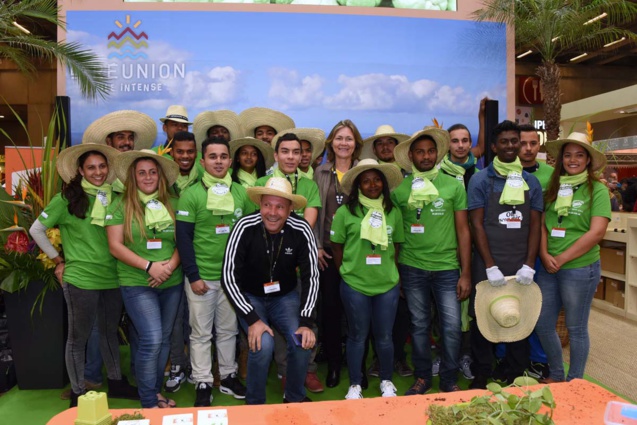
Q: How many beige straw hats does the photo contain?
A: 14